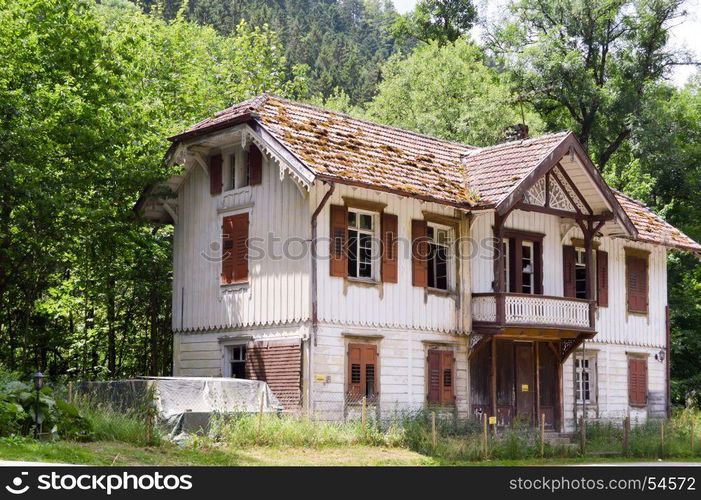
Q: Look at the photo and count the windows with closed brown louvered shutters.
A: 5